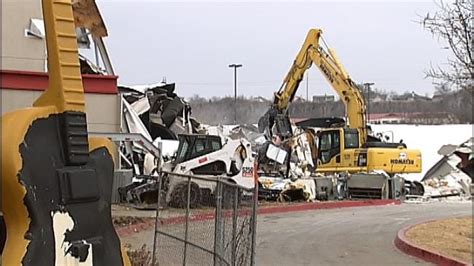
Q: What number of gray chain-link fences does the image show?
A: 1